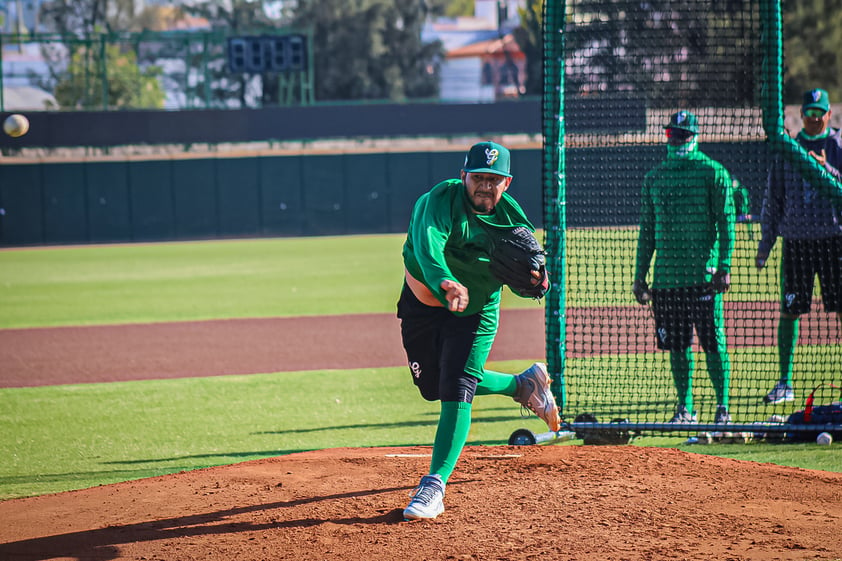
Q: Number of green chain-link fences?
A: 1